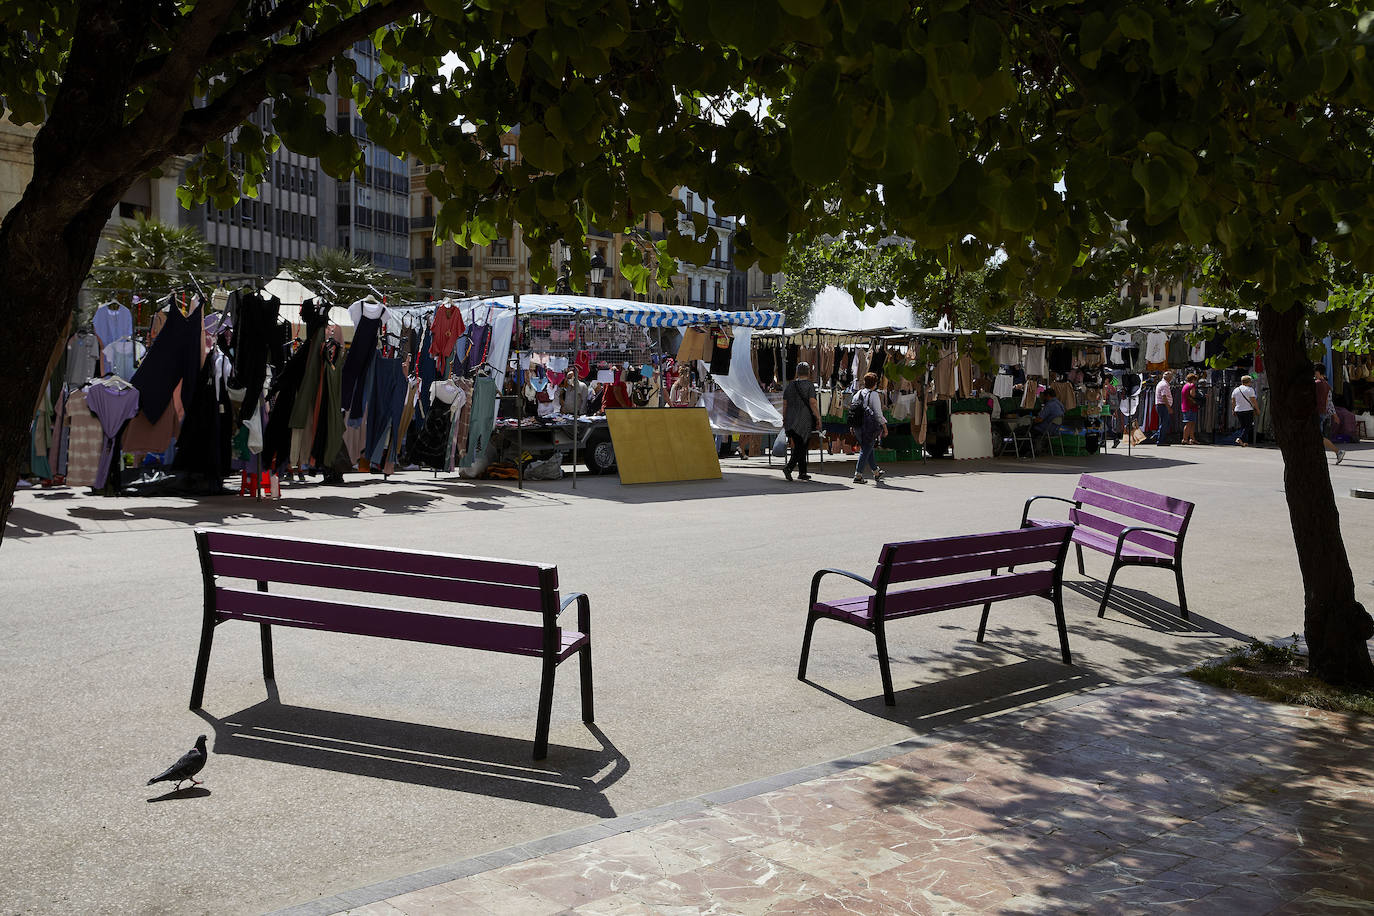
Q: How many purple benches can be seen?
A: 3